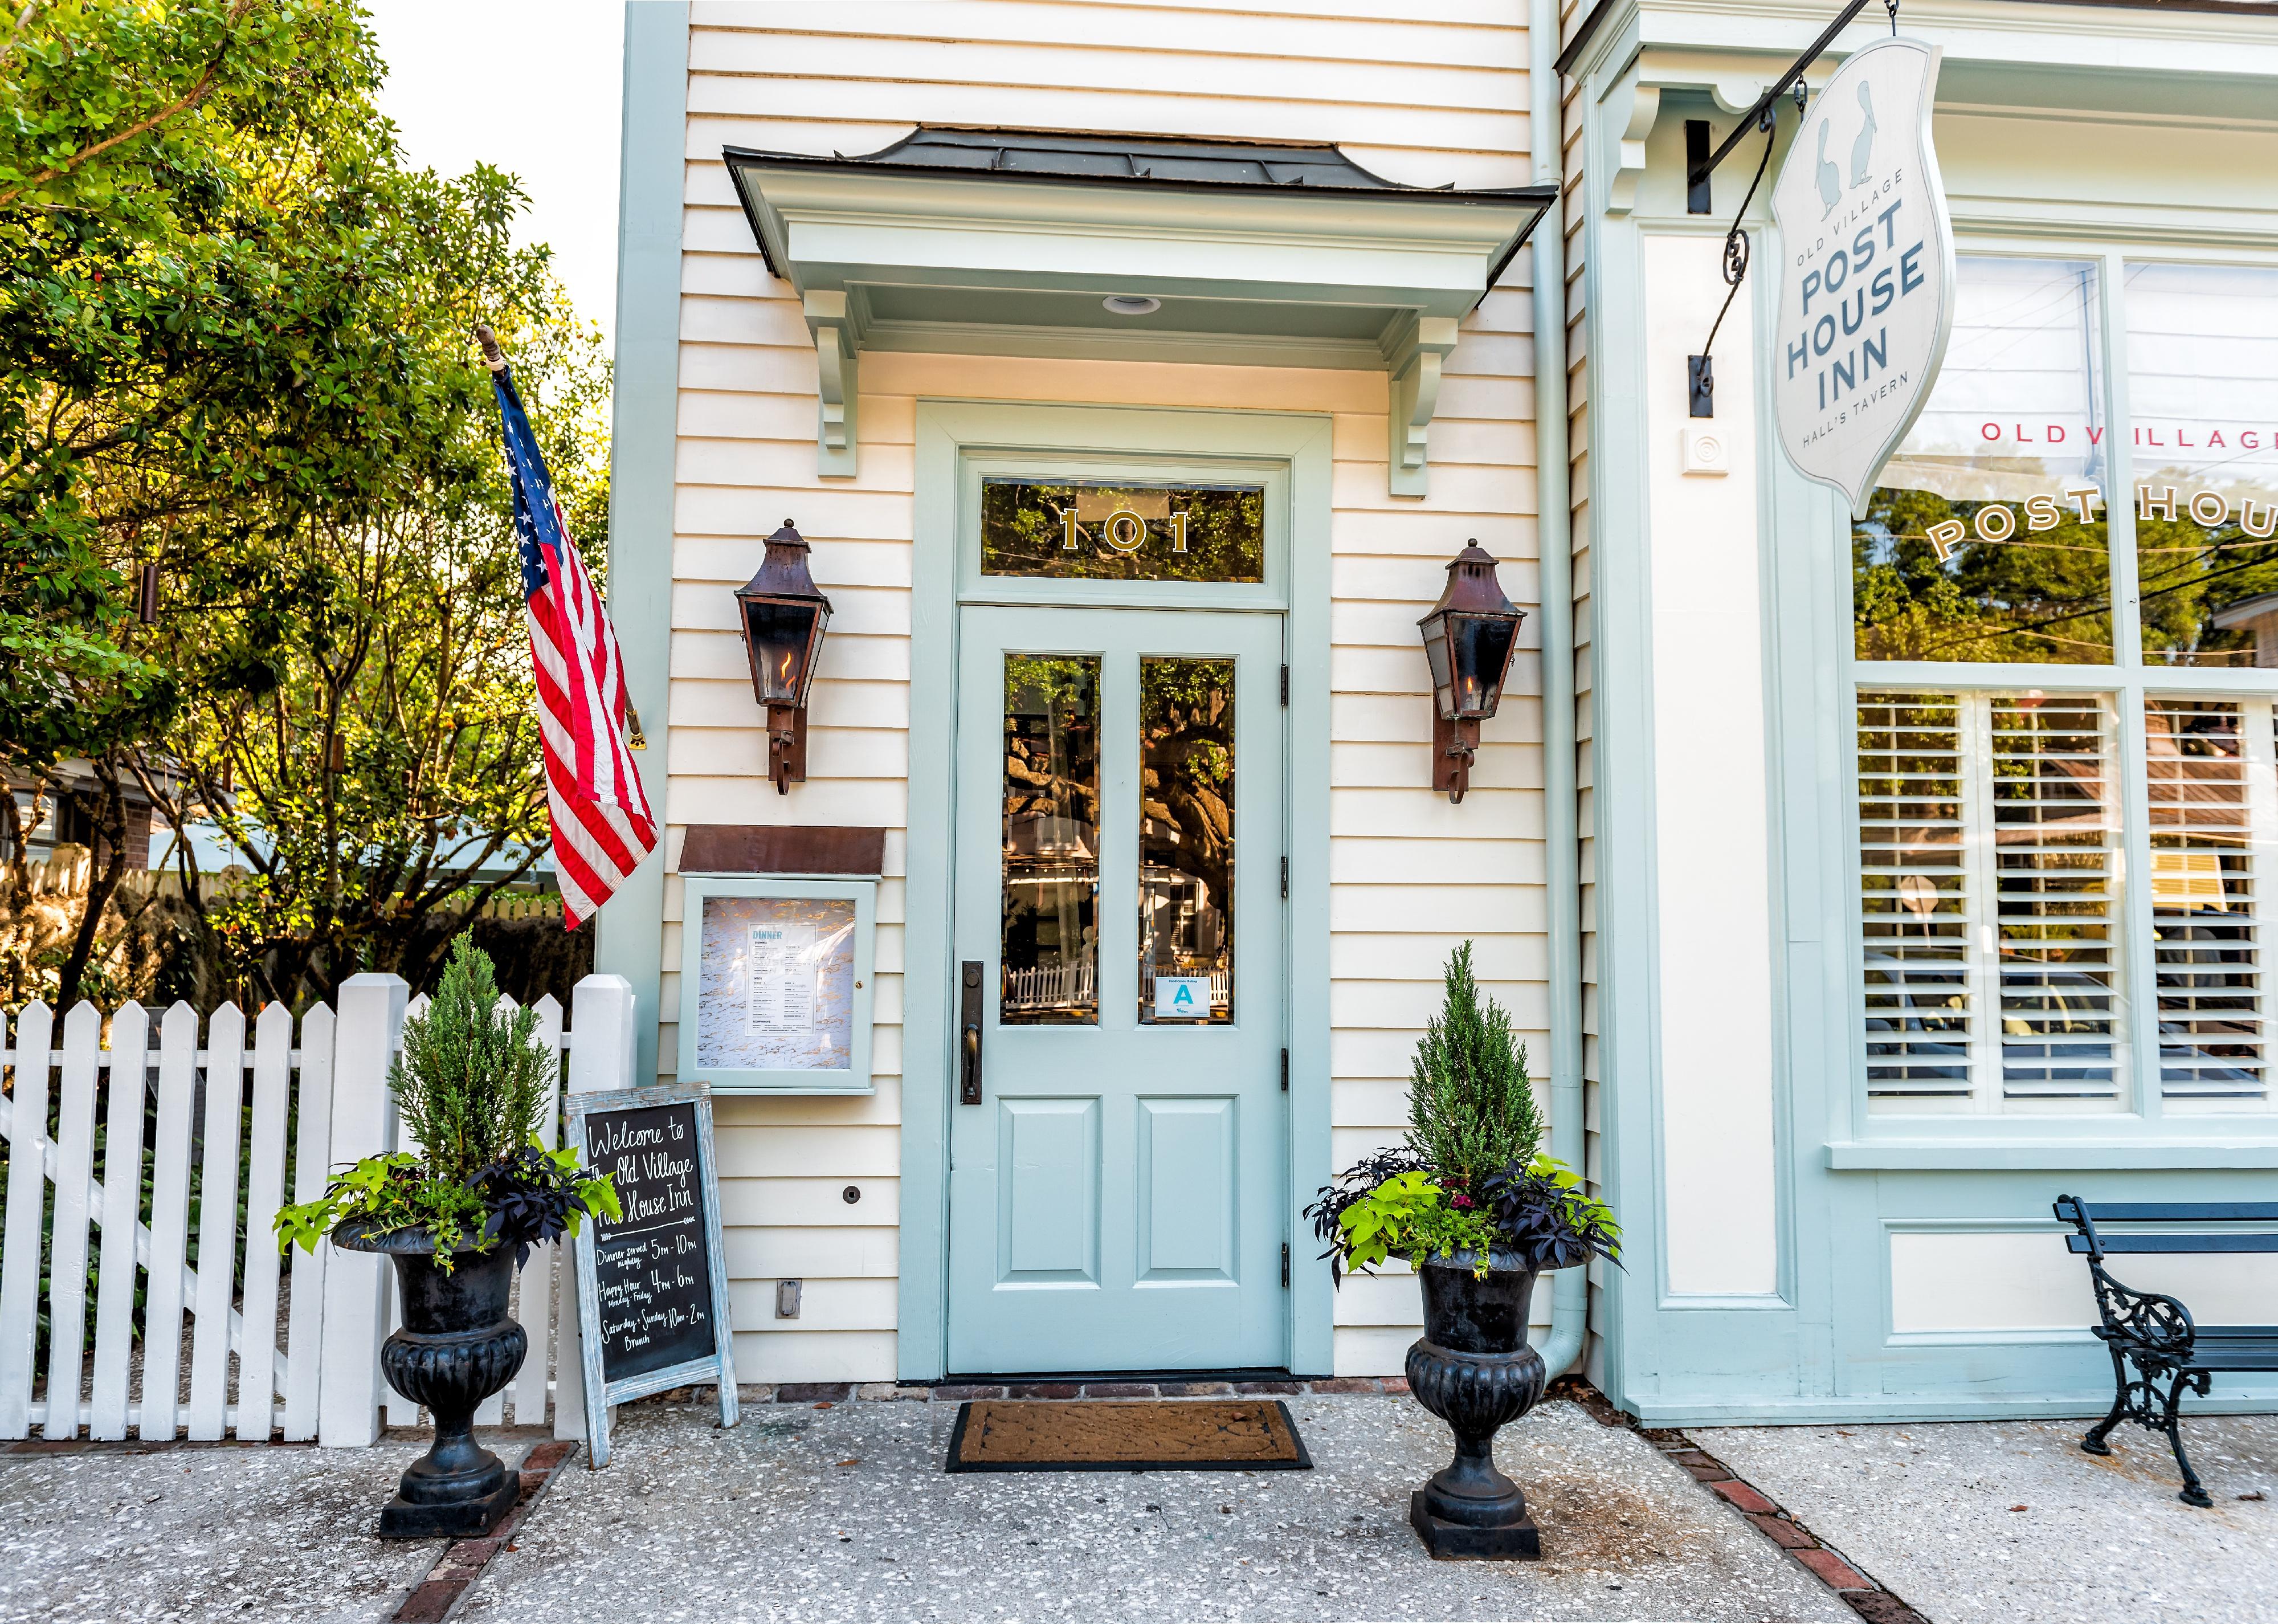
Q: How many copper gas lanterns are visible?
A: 2